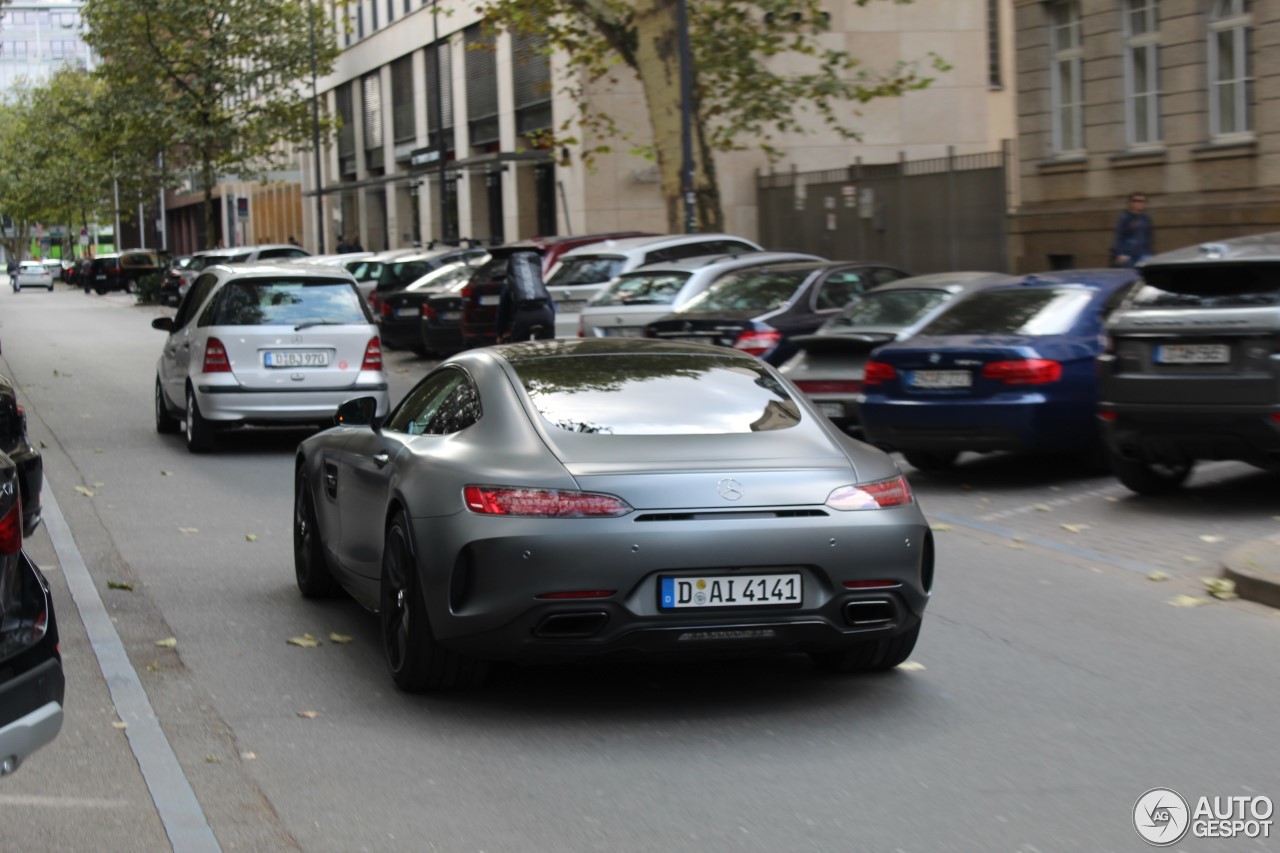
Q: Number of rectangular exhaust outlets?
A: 2